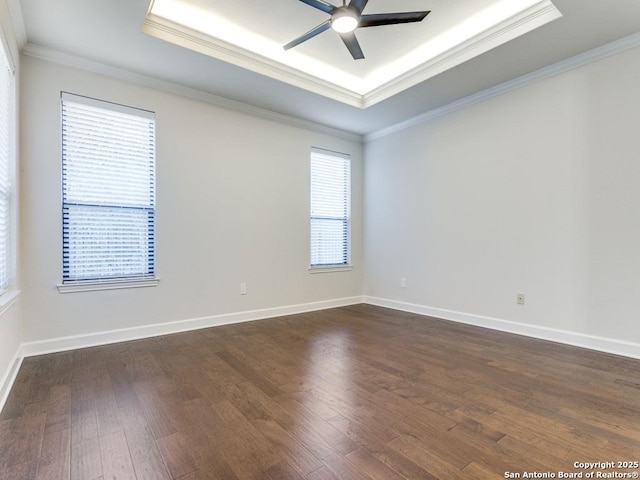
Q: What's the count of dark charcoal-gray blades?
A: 5